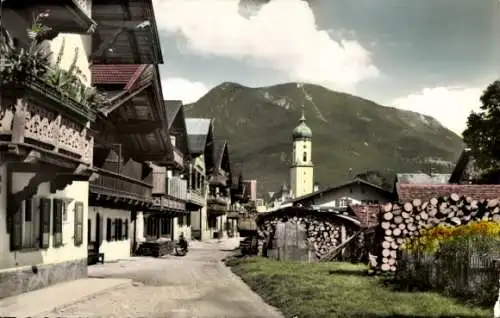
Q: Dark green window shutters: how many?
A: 4